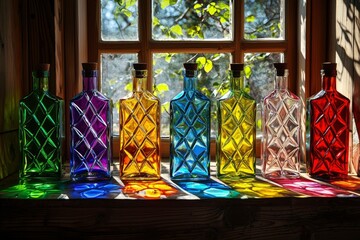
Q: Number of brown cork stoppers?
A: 7